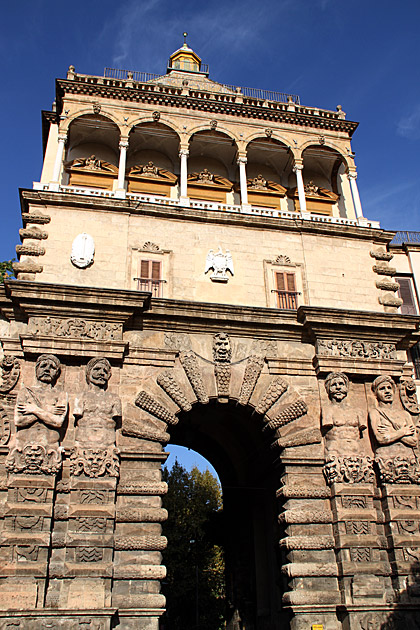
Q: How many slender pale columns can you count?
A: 6